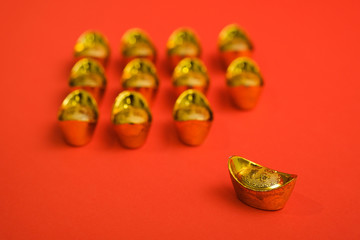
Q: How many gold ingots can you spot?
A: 12